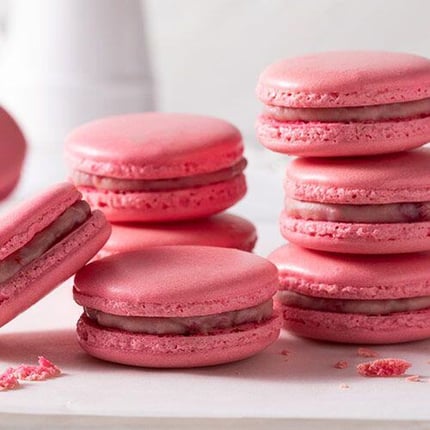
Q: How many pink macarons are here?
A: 8